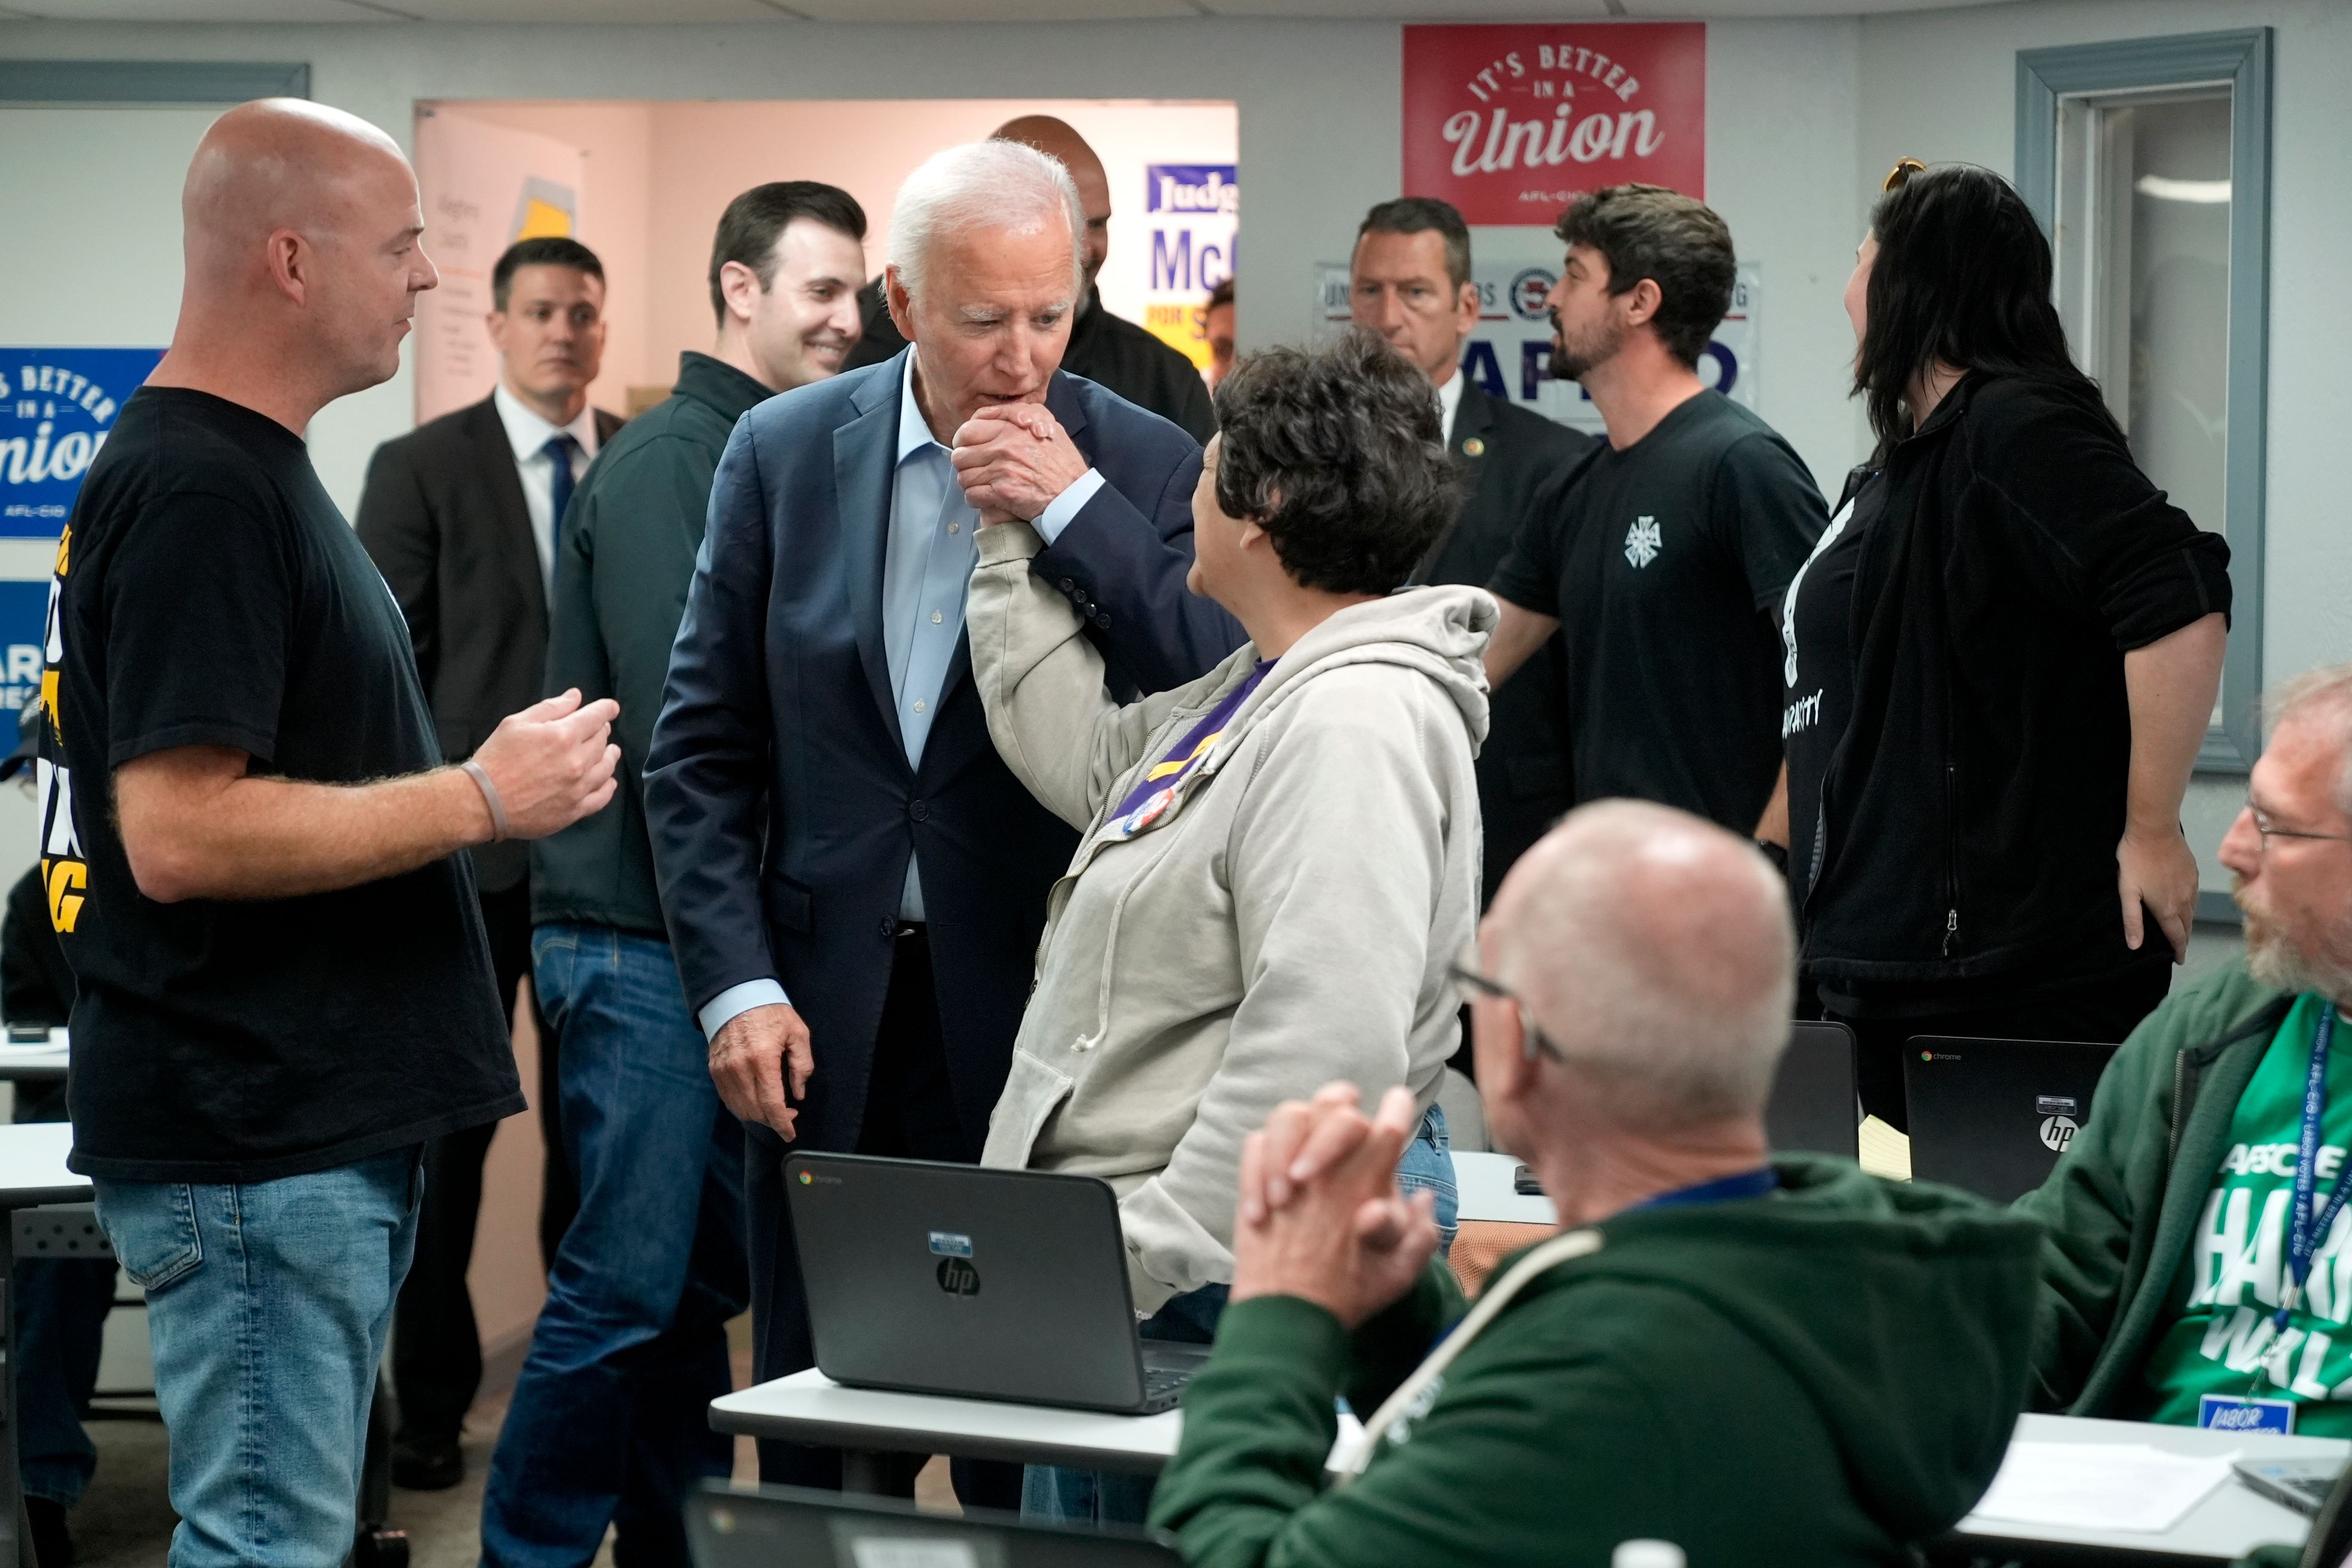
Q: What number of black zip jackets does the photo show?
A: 1